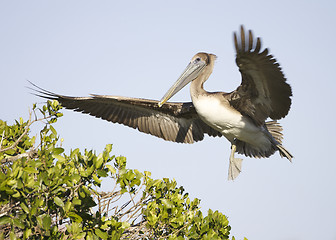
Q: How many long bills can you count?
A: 1